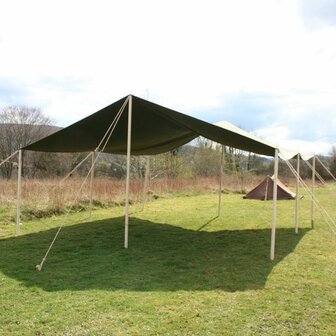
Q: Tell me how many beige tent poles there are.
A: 8